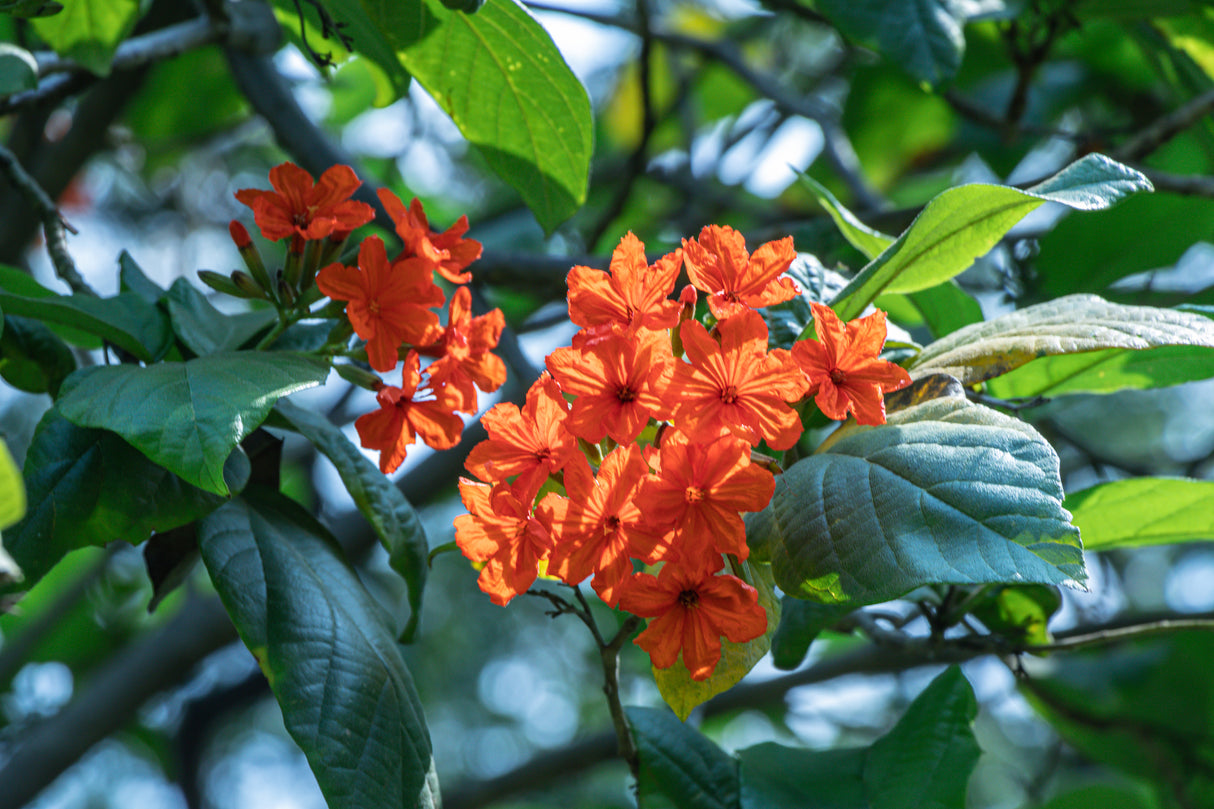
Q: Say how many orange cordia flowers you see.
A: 15